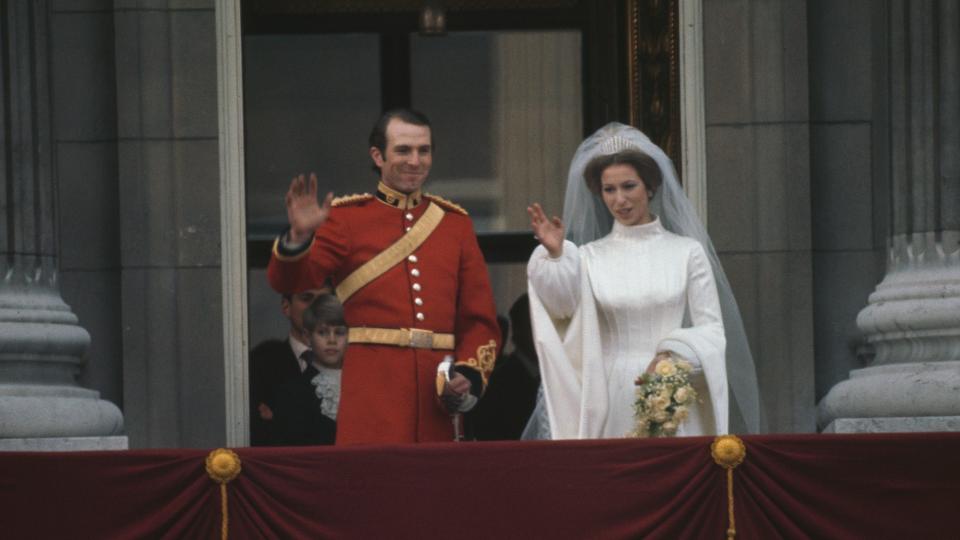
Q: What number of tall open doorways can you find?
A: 1